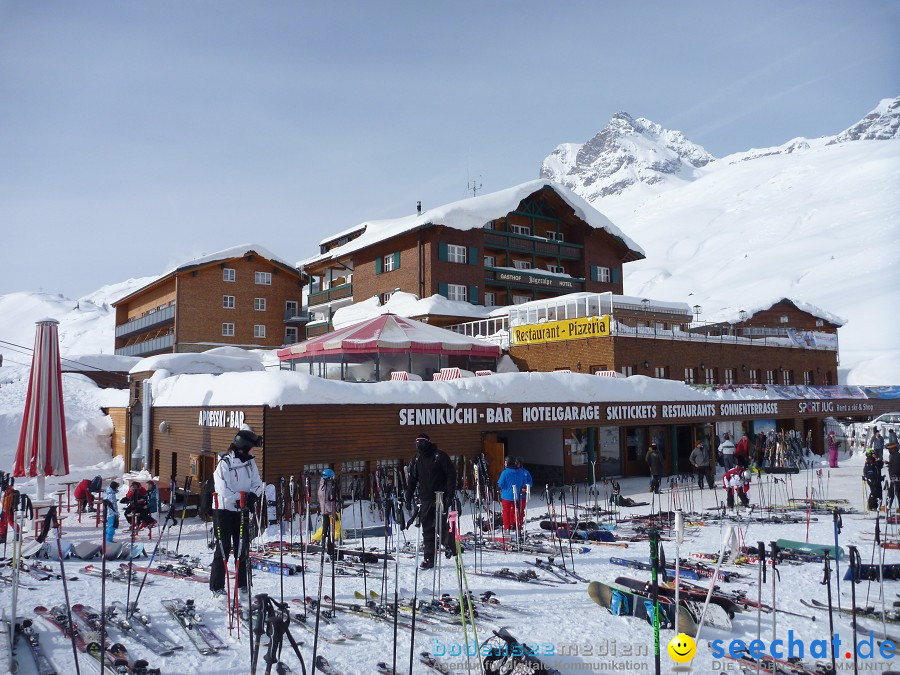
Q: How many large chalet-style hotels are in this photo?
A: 2